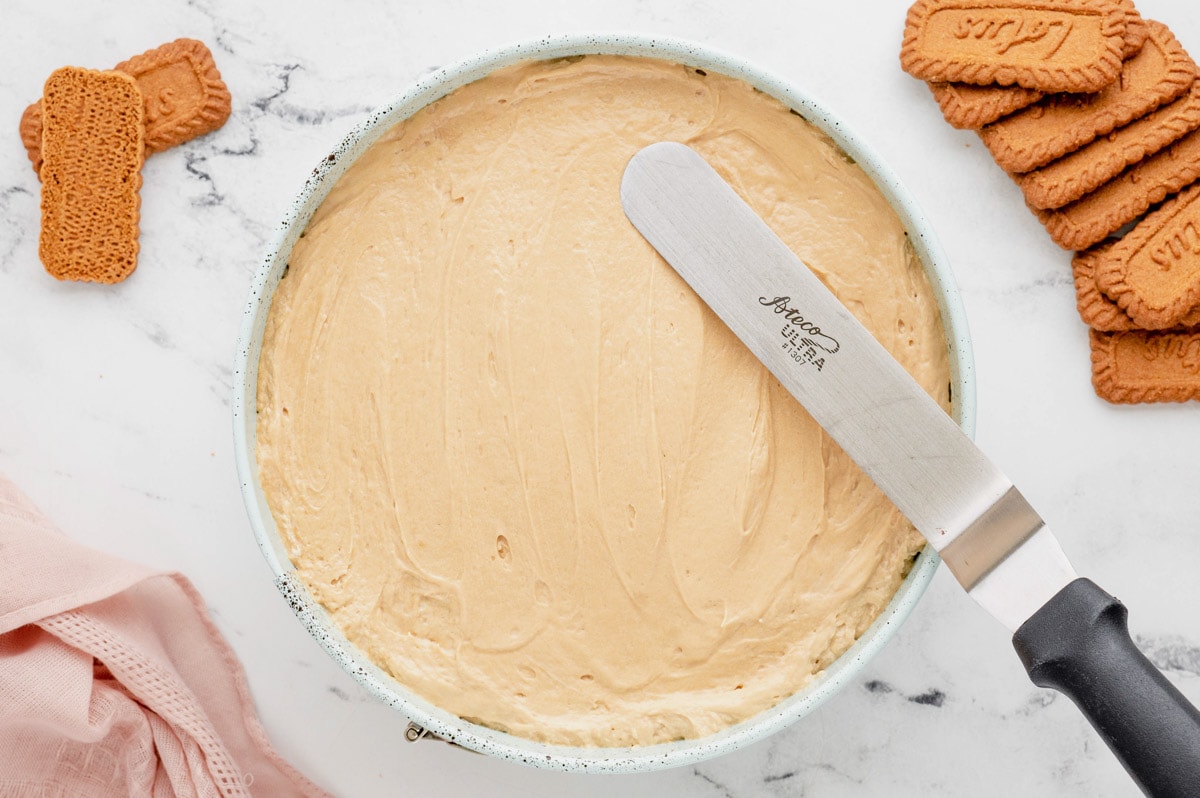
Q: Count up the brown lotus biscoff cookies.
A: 10